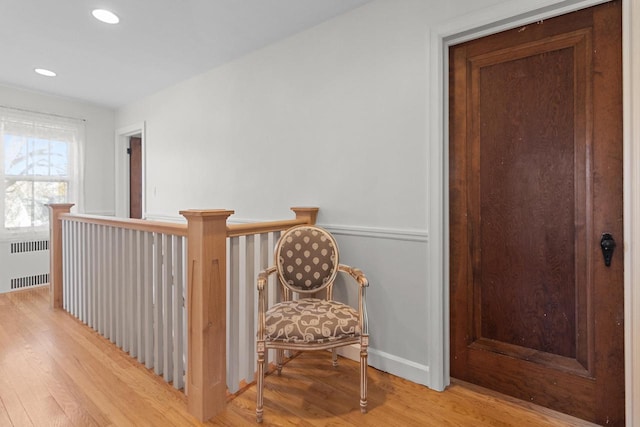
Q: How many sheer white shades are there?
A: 1